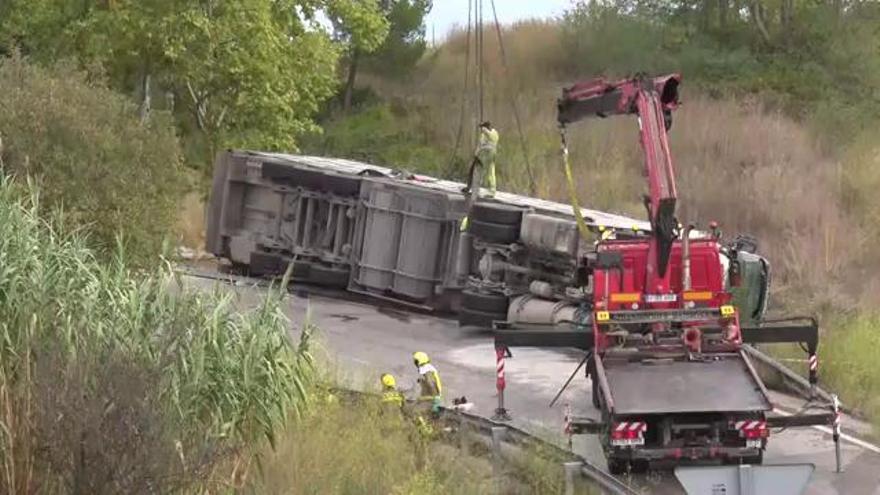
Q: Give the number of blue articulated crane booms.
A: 0